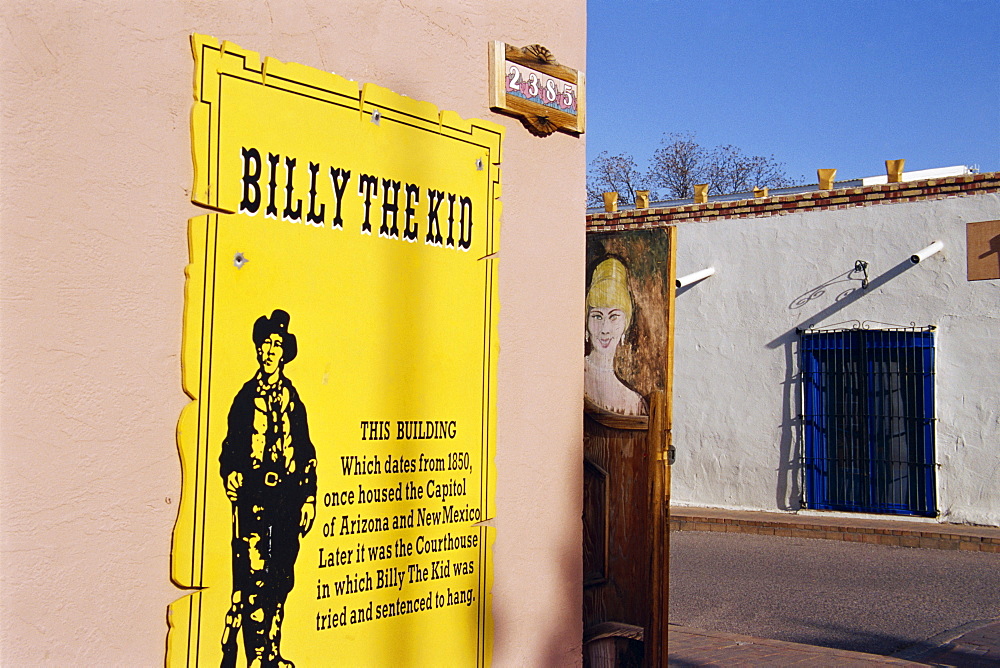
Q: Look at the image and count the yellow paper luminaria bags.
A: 6